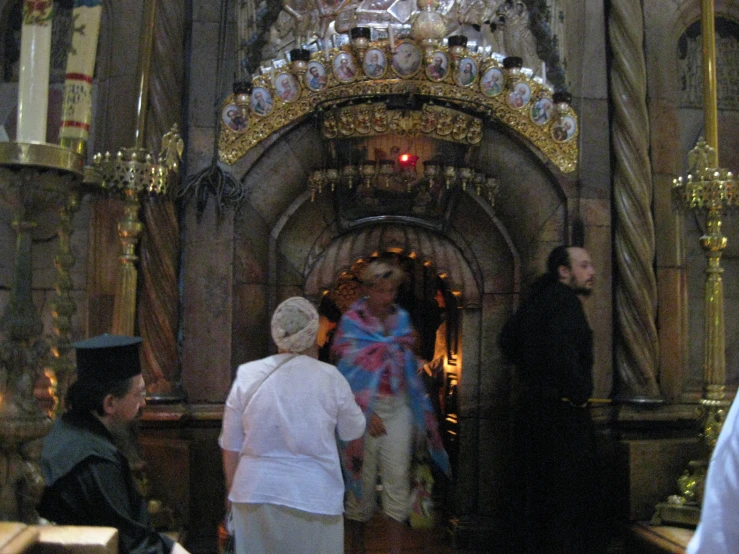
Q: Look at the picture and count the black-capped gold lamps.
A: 6